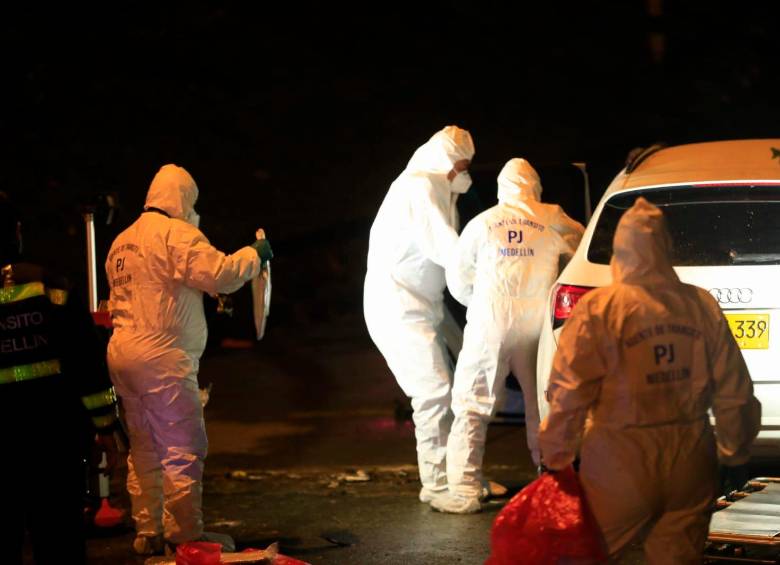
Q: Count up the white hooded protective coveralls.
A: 4